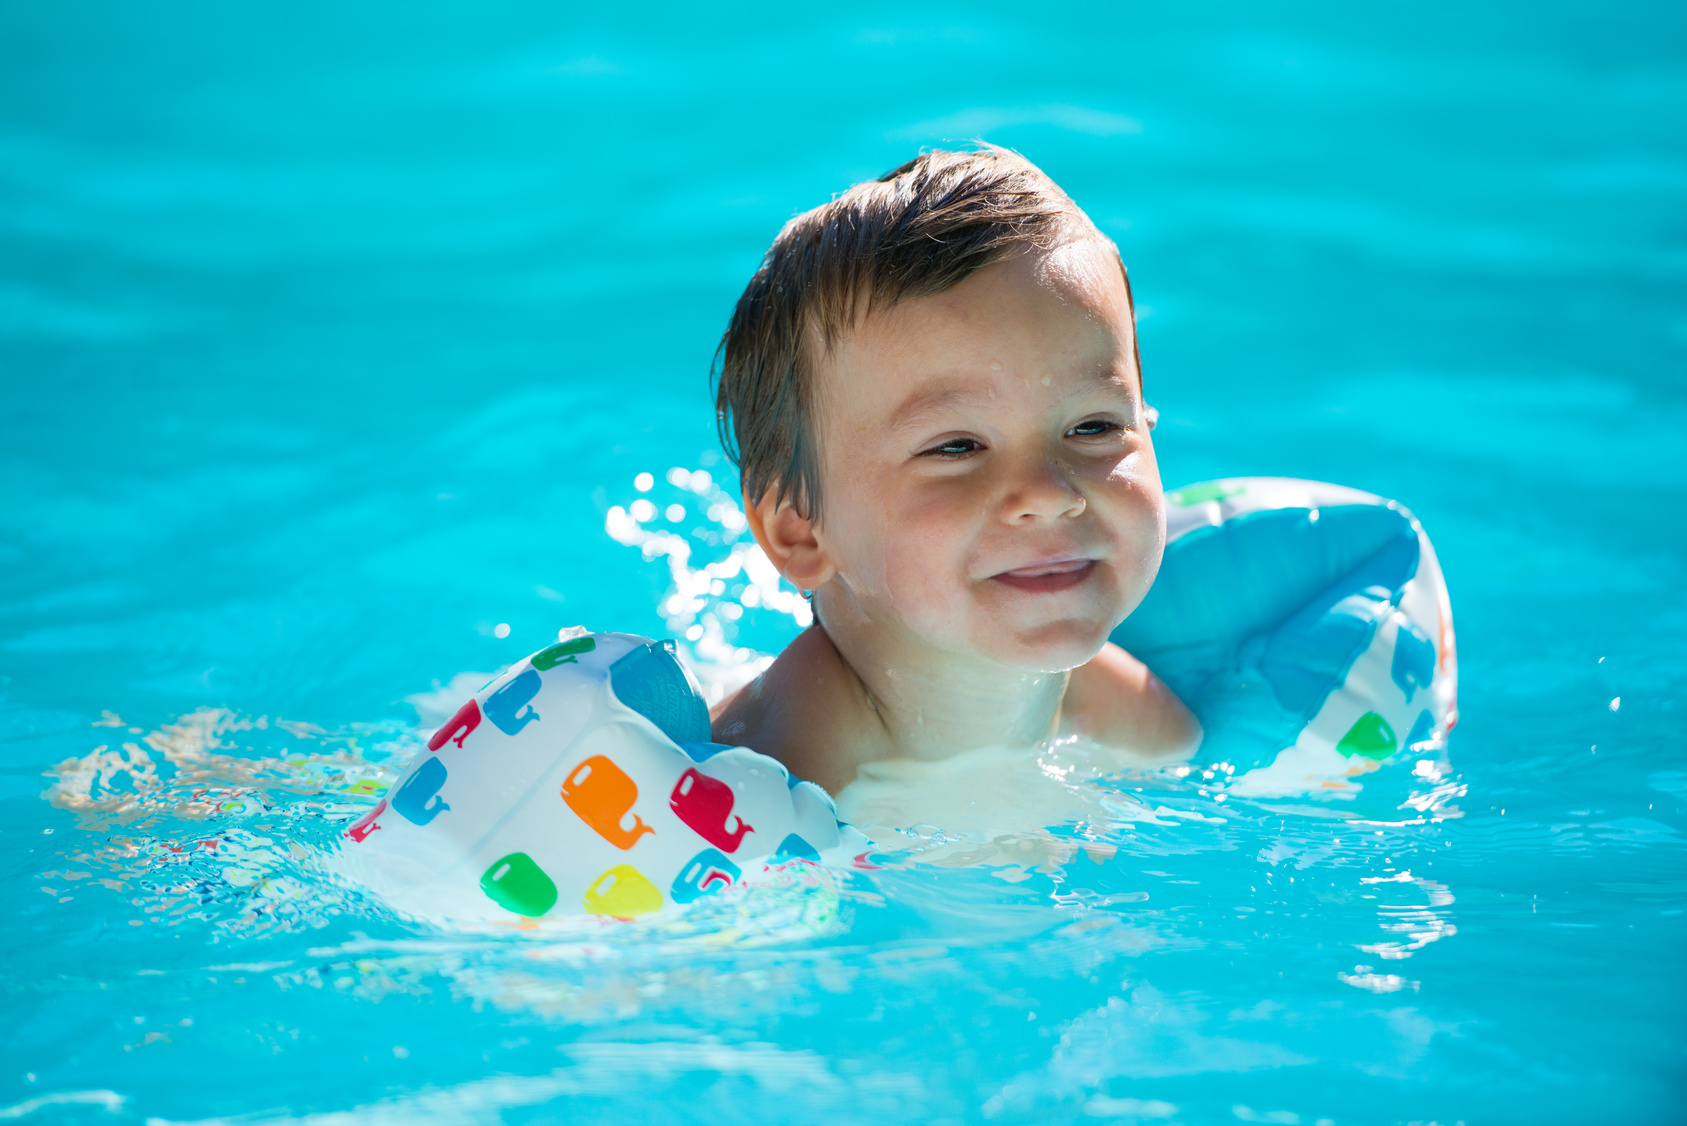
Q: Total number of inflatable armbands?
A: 2